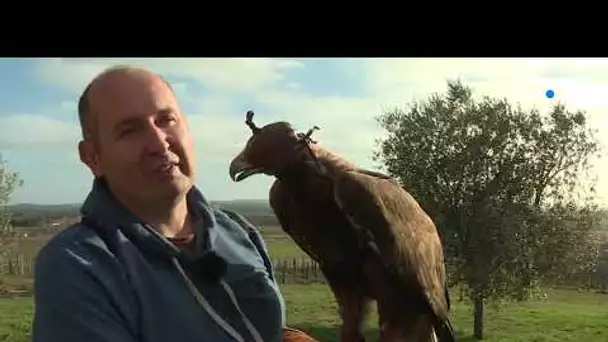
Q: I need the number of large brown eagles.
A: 1